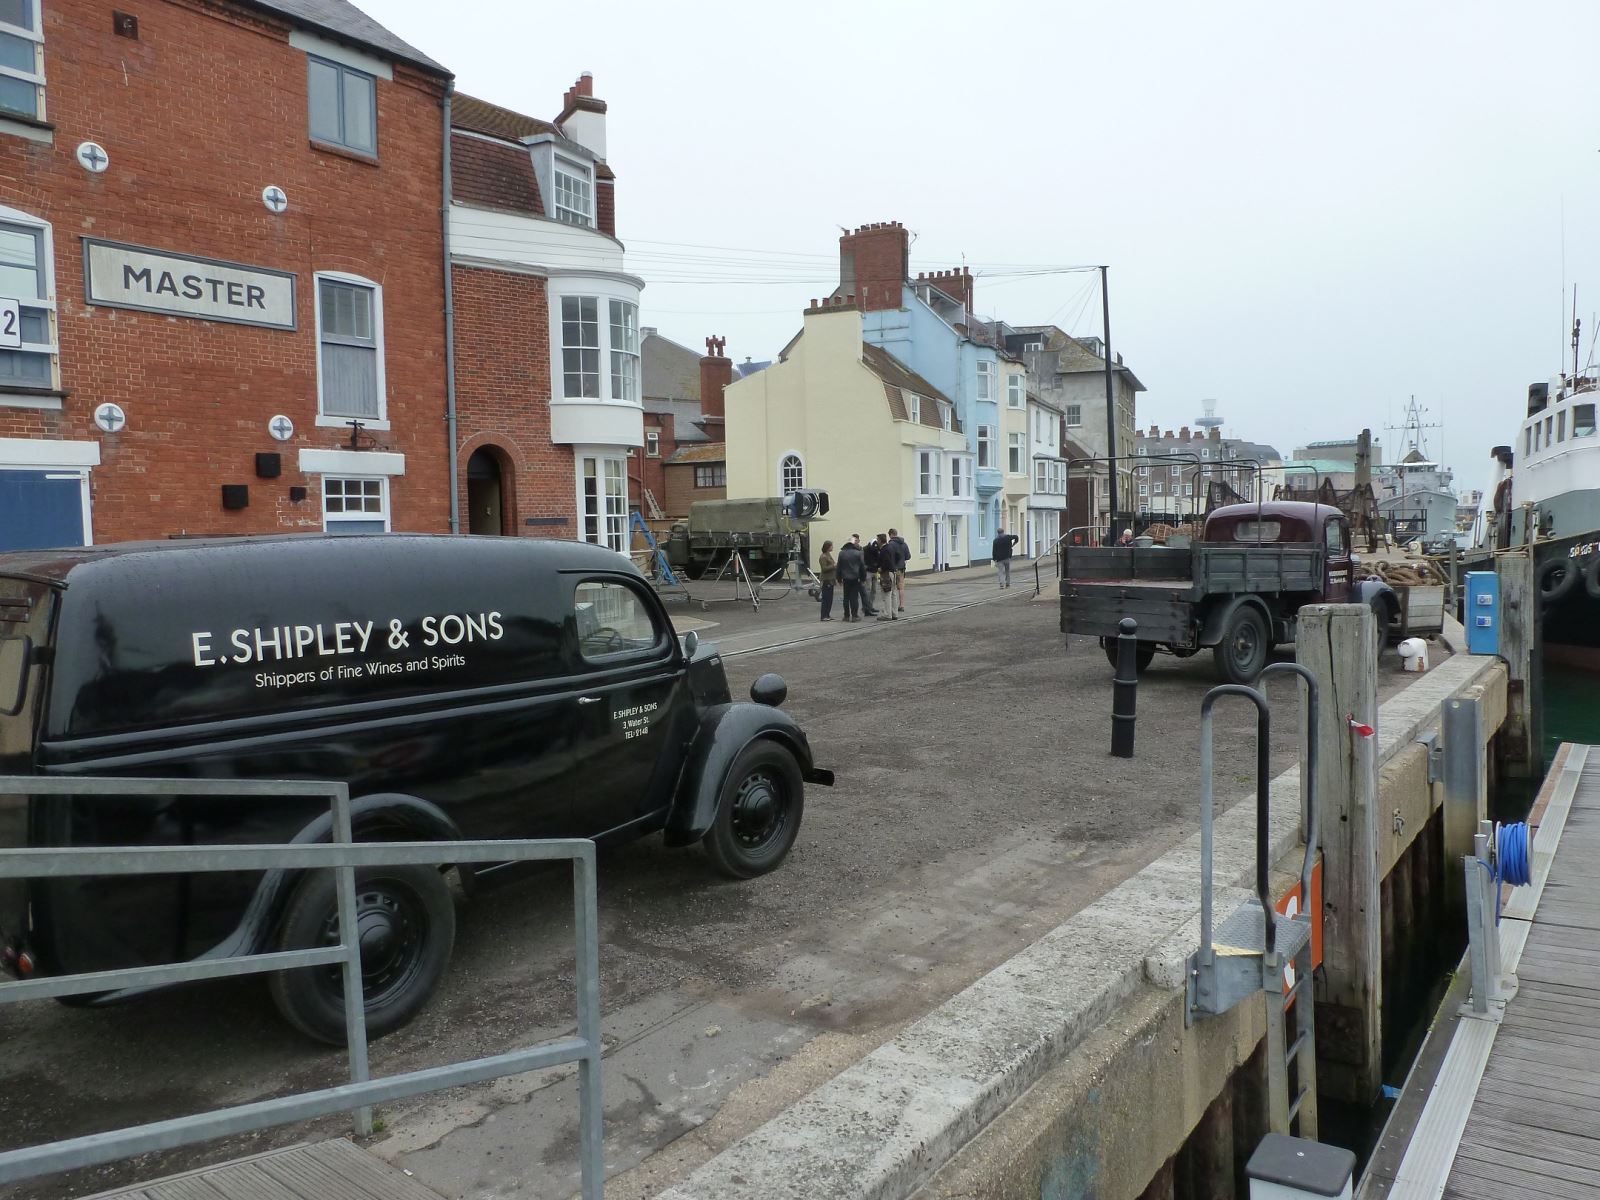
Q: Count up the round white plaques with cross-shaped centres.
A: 4